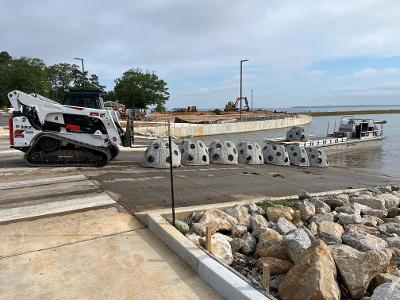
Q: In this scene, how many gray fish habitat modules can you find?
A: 8